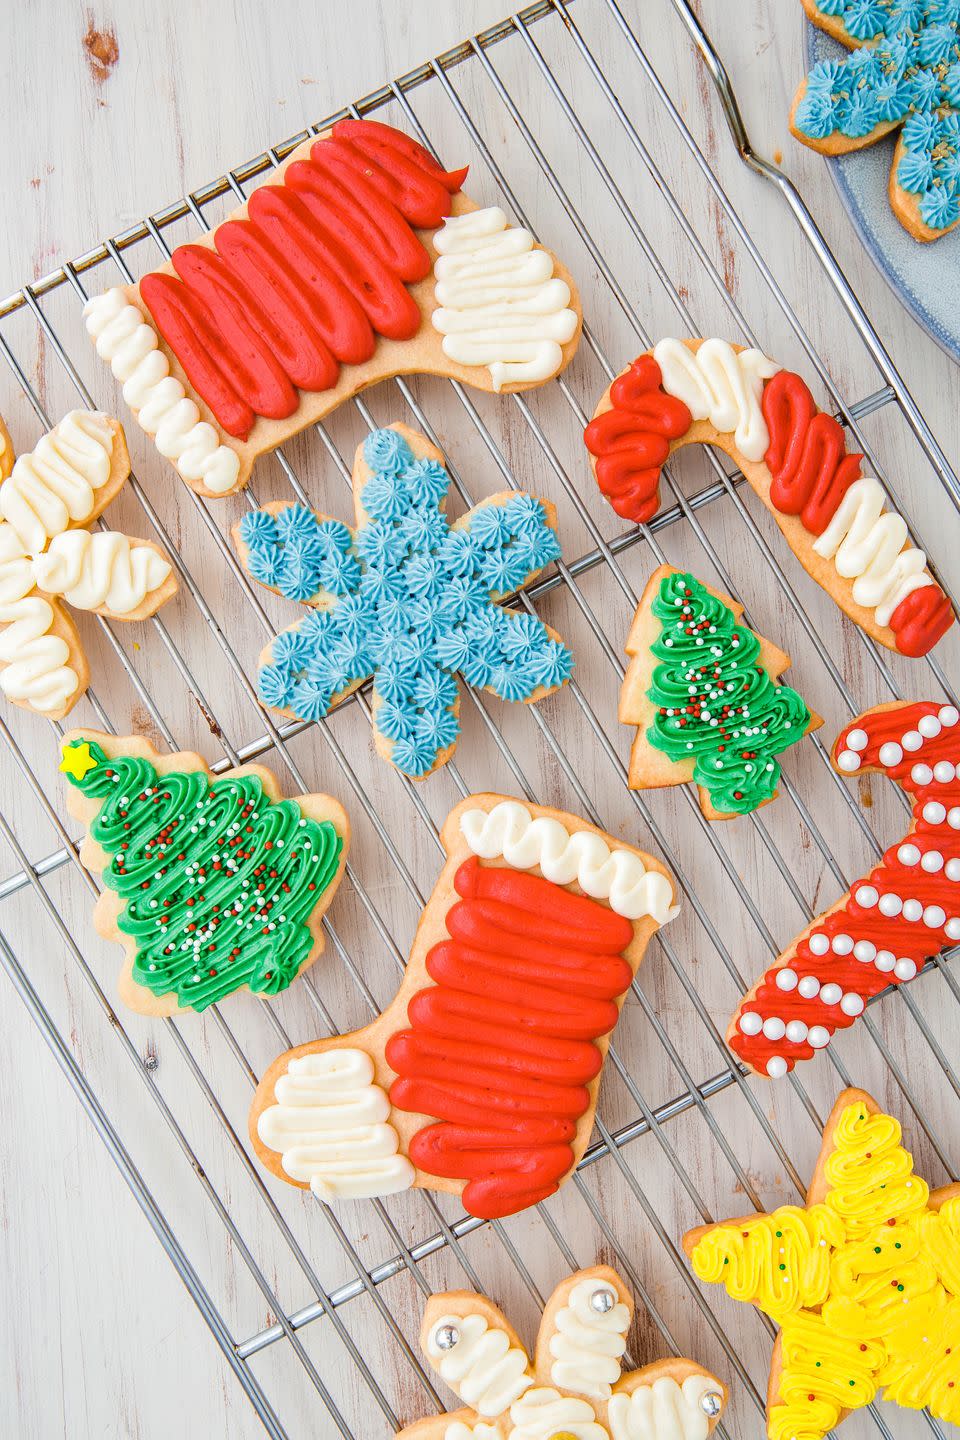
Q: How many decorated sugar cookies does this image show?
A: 11